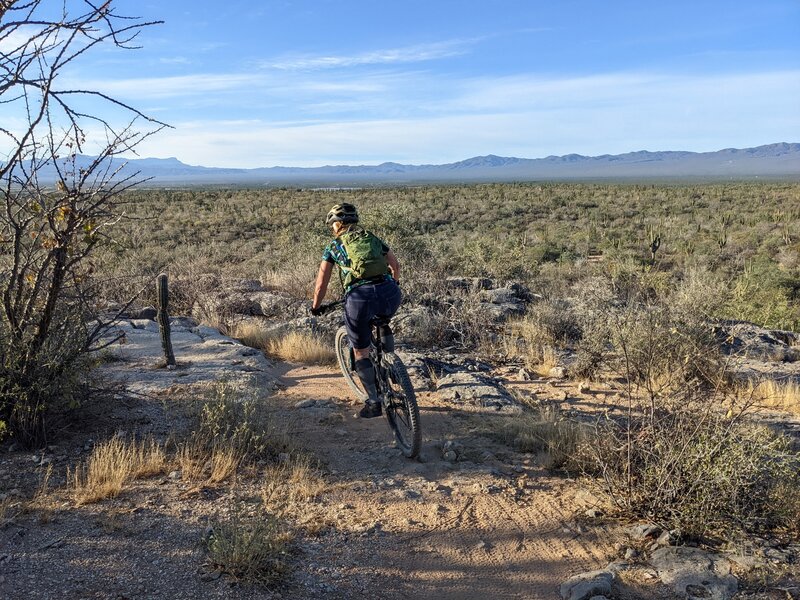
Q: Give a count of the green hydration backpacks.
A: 1